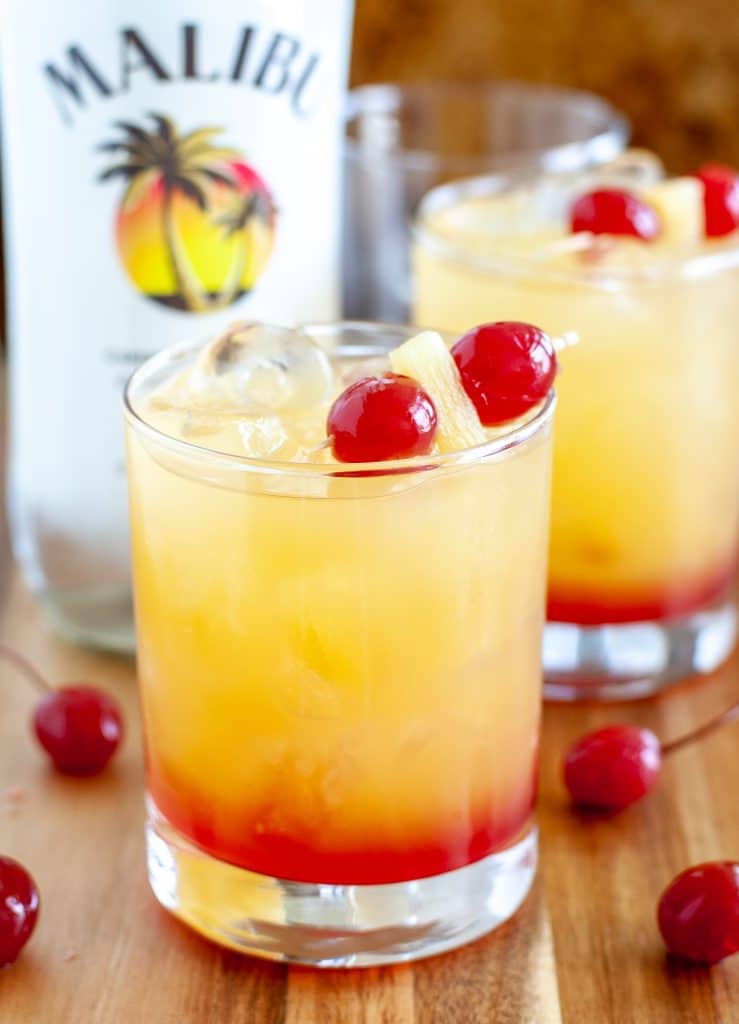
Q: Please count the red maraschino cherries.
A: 8